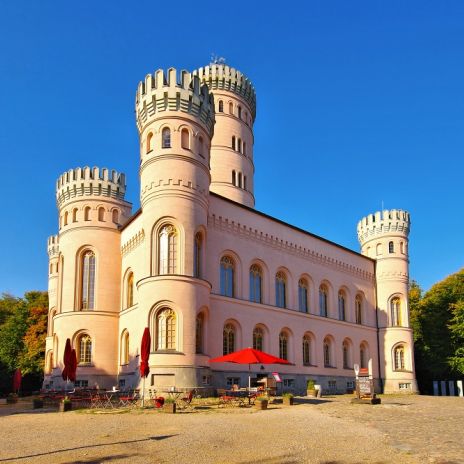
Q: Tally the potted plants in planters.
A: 7